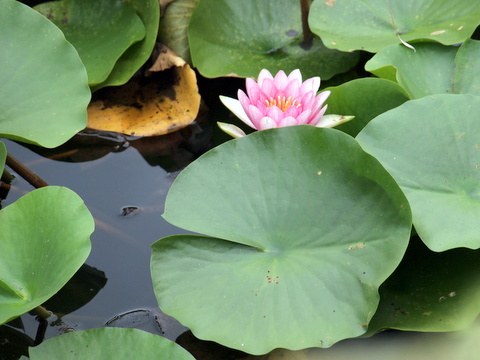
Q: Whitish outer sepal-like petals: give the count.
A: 3